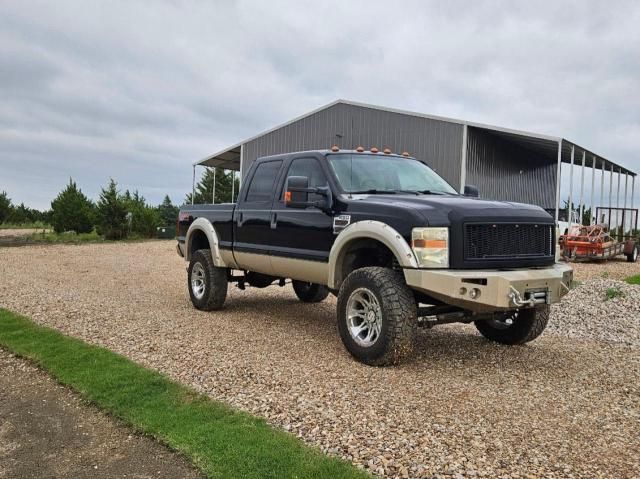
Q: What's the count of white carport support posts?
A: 12